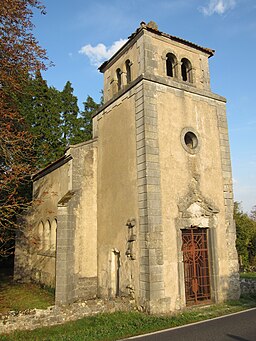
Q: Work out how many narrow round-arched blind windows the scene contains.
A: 3